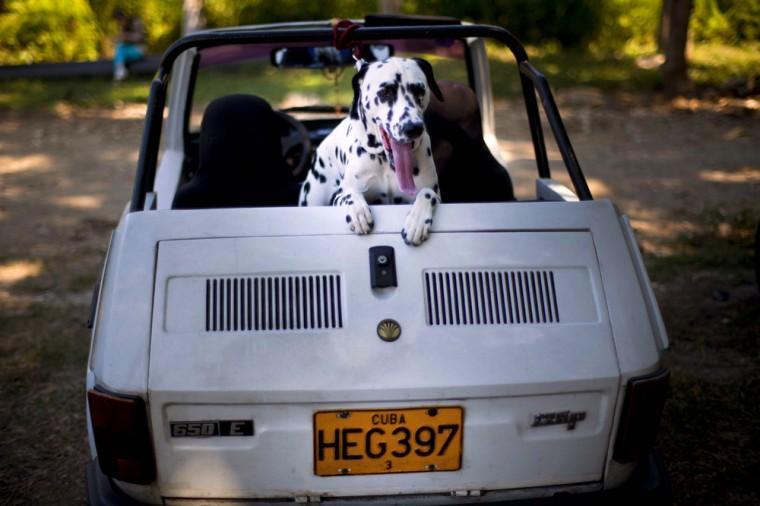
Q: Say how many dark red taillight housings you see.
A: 2